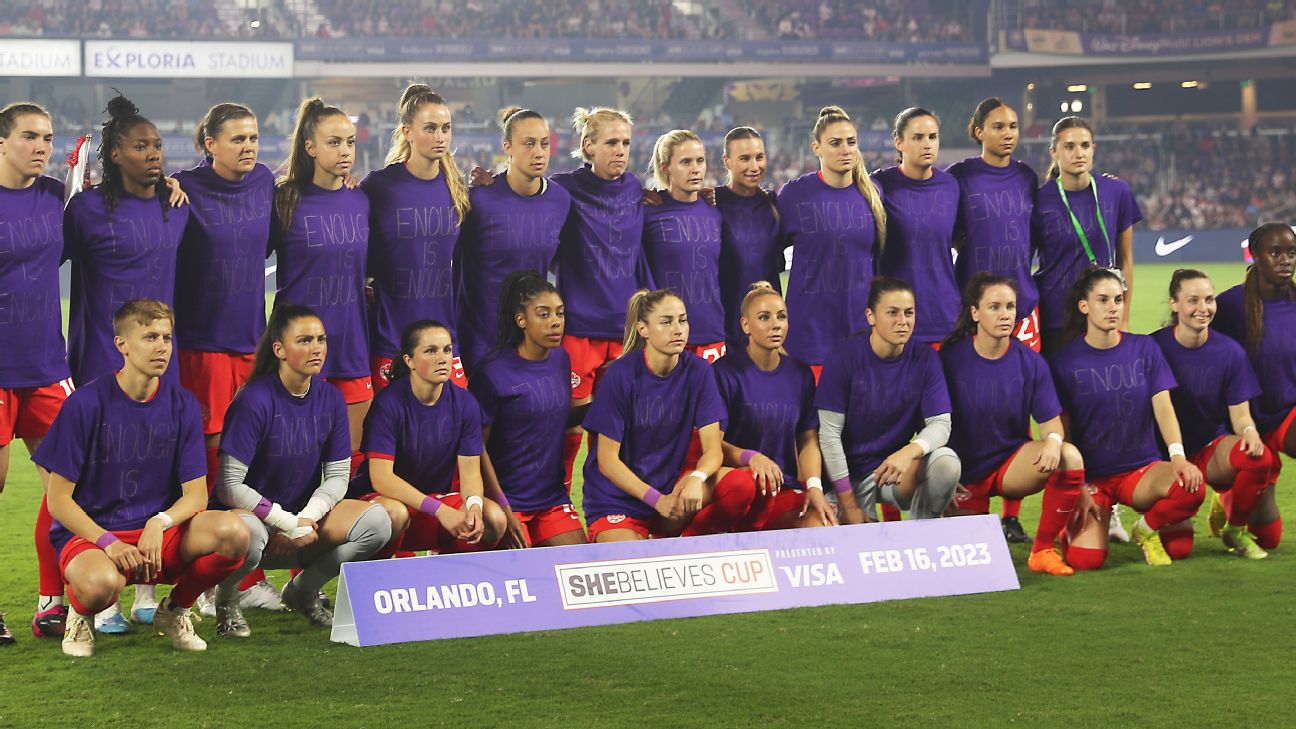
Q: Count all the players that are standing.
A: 13